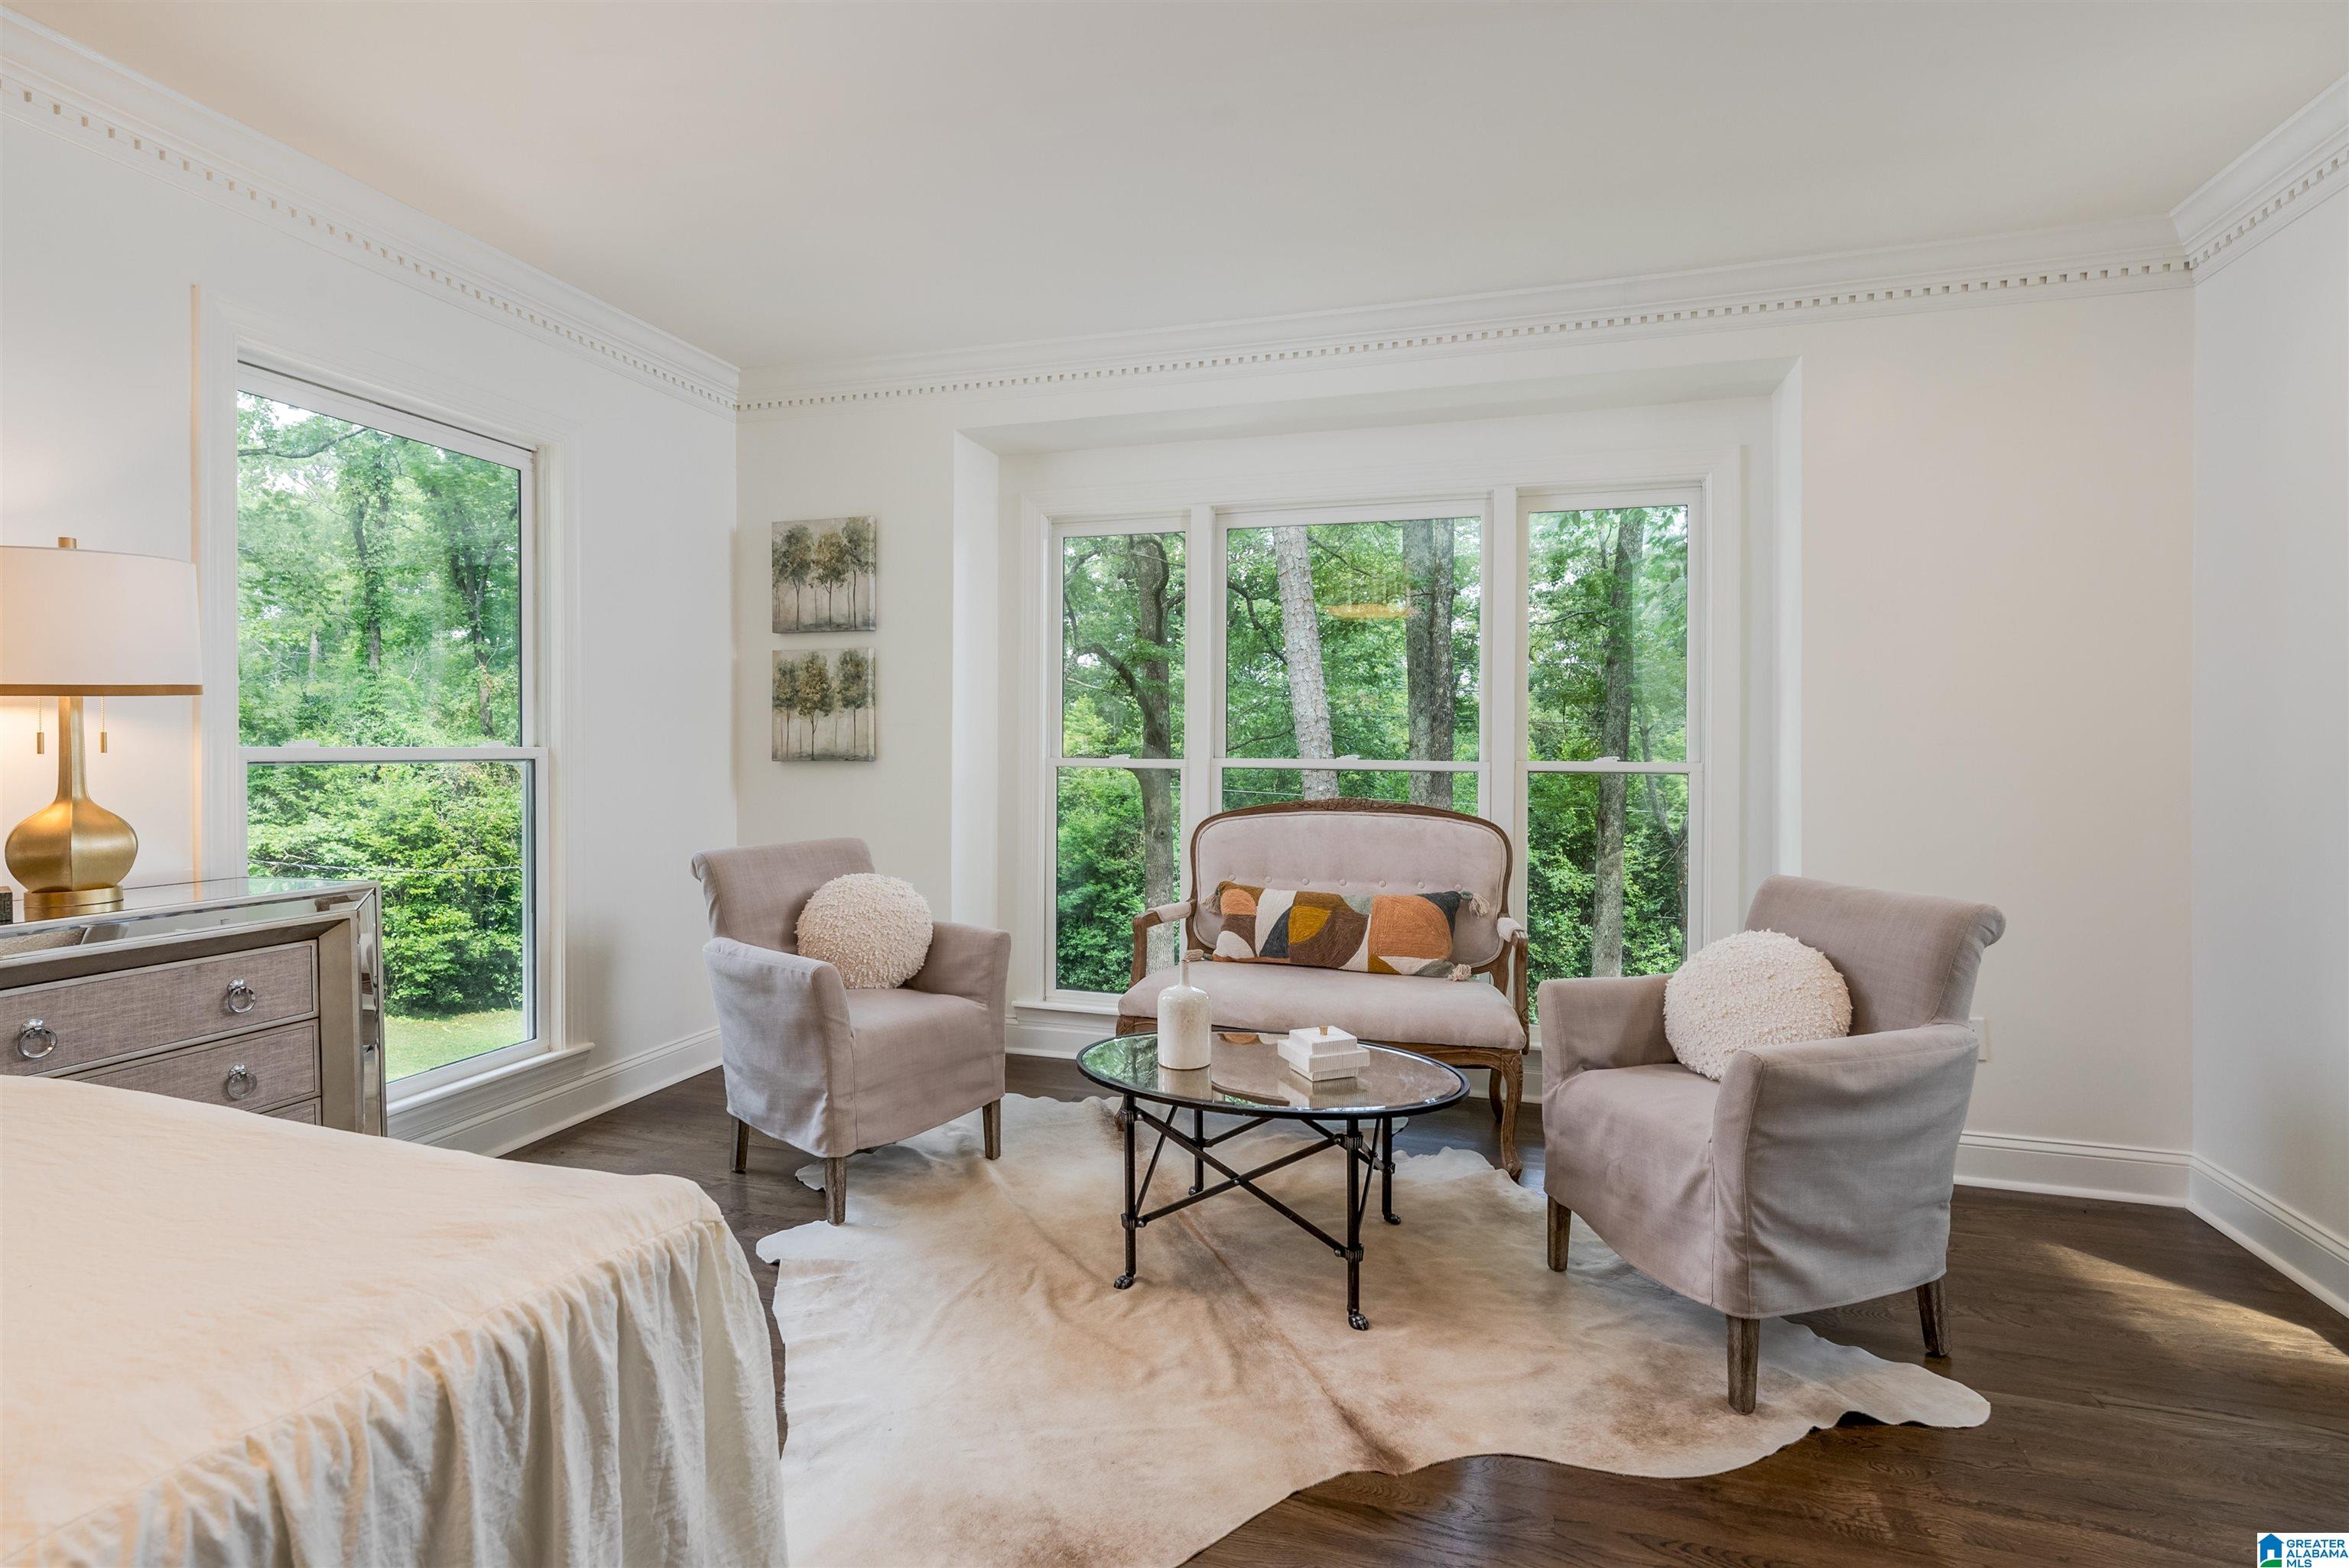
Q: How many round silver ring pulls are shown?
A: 3